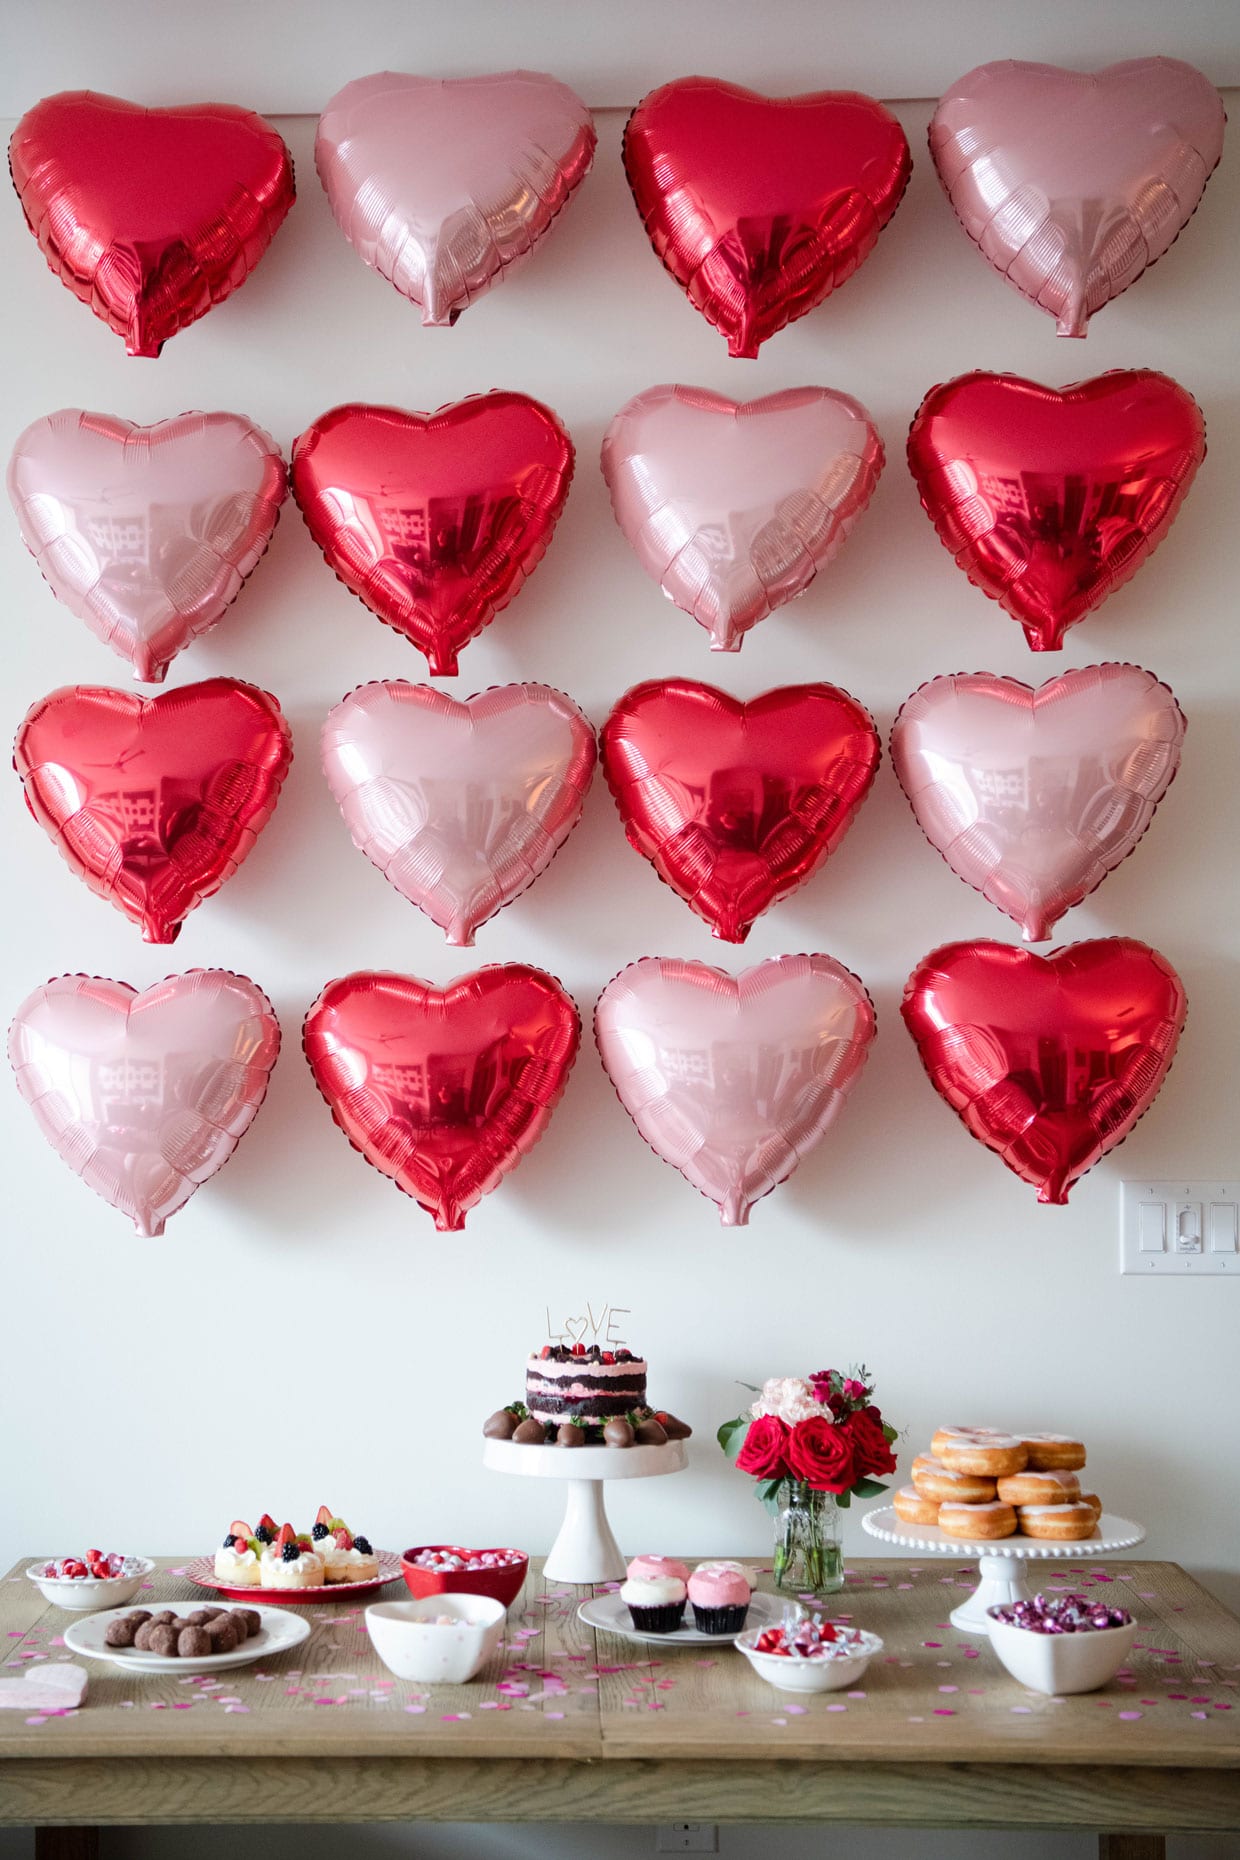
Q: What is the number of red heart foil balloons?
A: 8